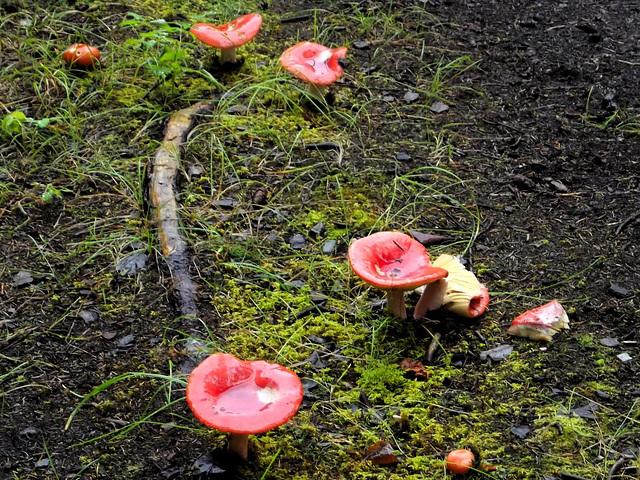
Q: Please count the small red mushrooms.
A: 2